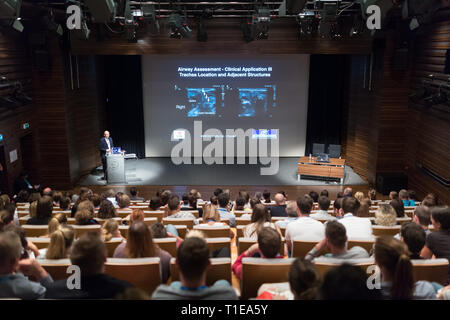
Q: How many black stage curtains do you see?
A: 2